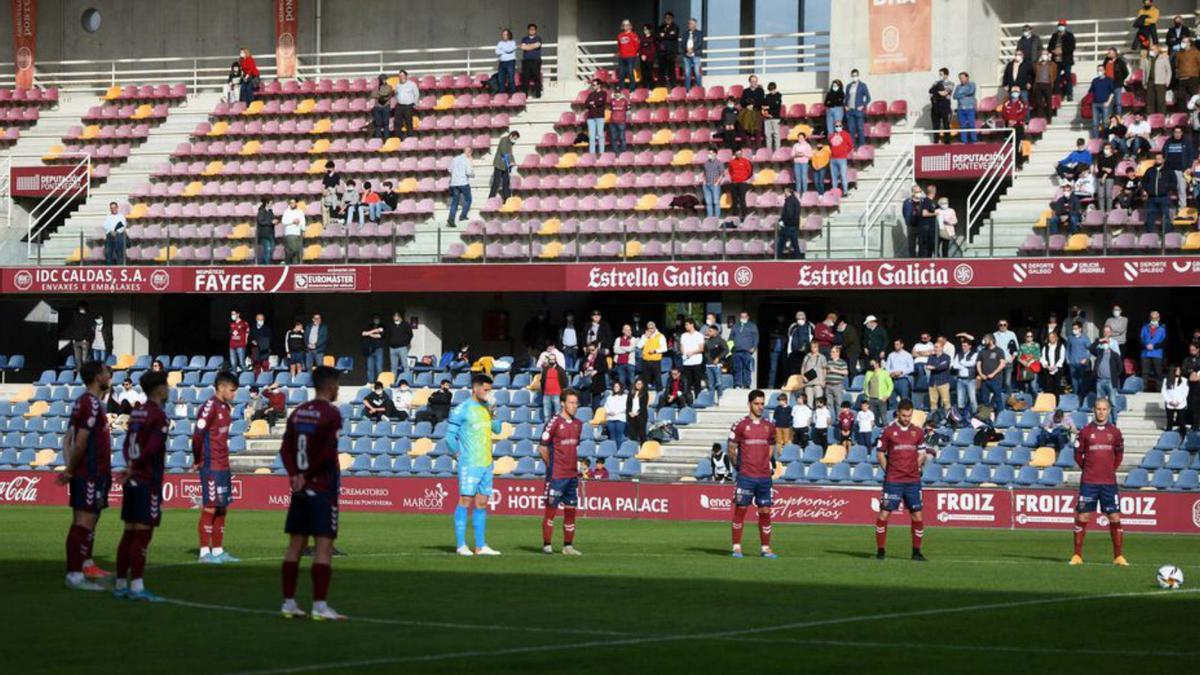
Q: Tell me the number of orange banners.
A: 3